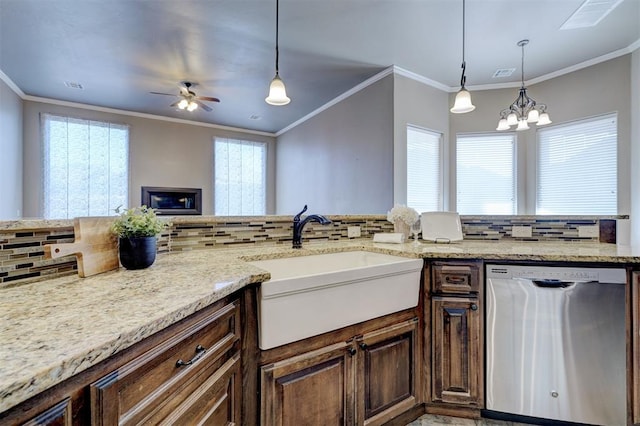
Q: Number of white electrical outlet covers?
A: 3